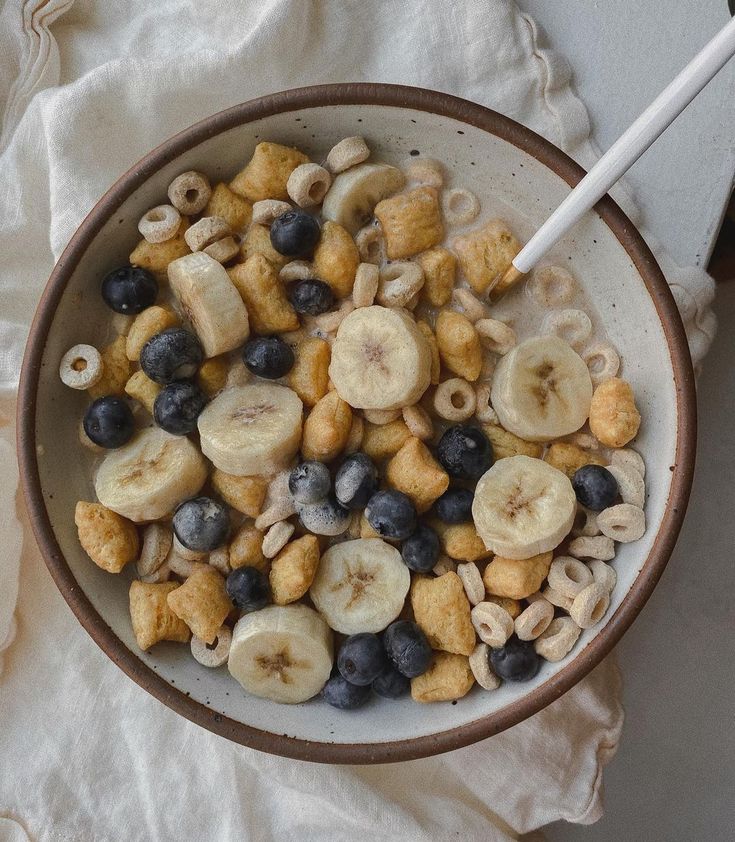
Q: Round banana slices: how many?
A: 9